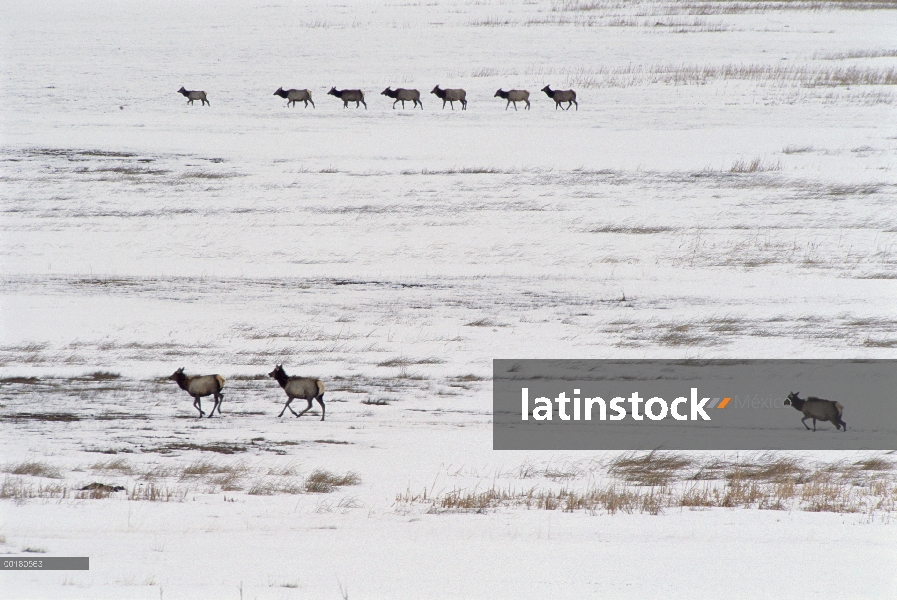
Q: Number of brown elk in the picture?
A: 10